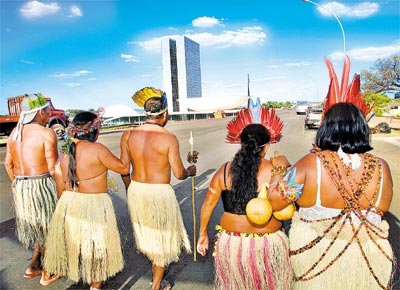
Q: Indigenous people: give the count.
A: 5